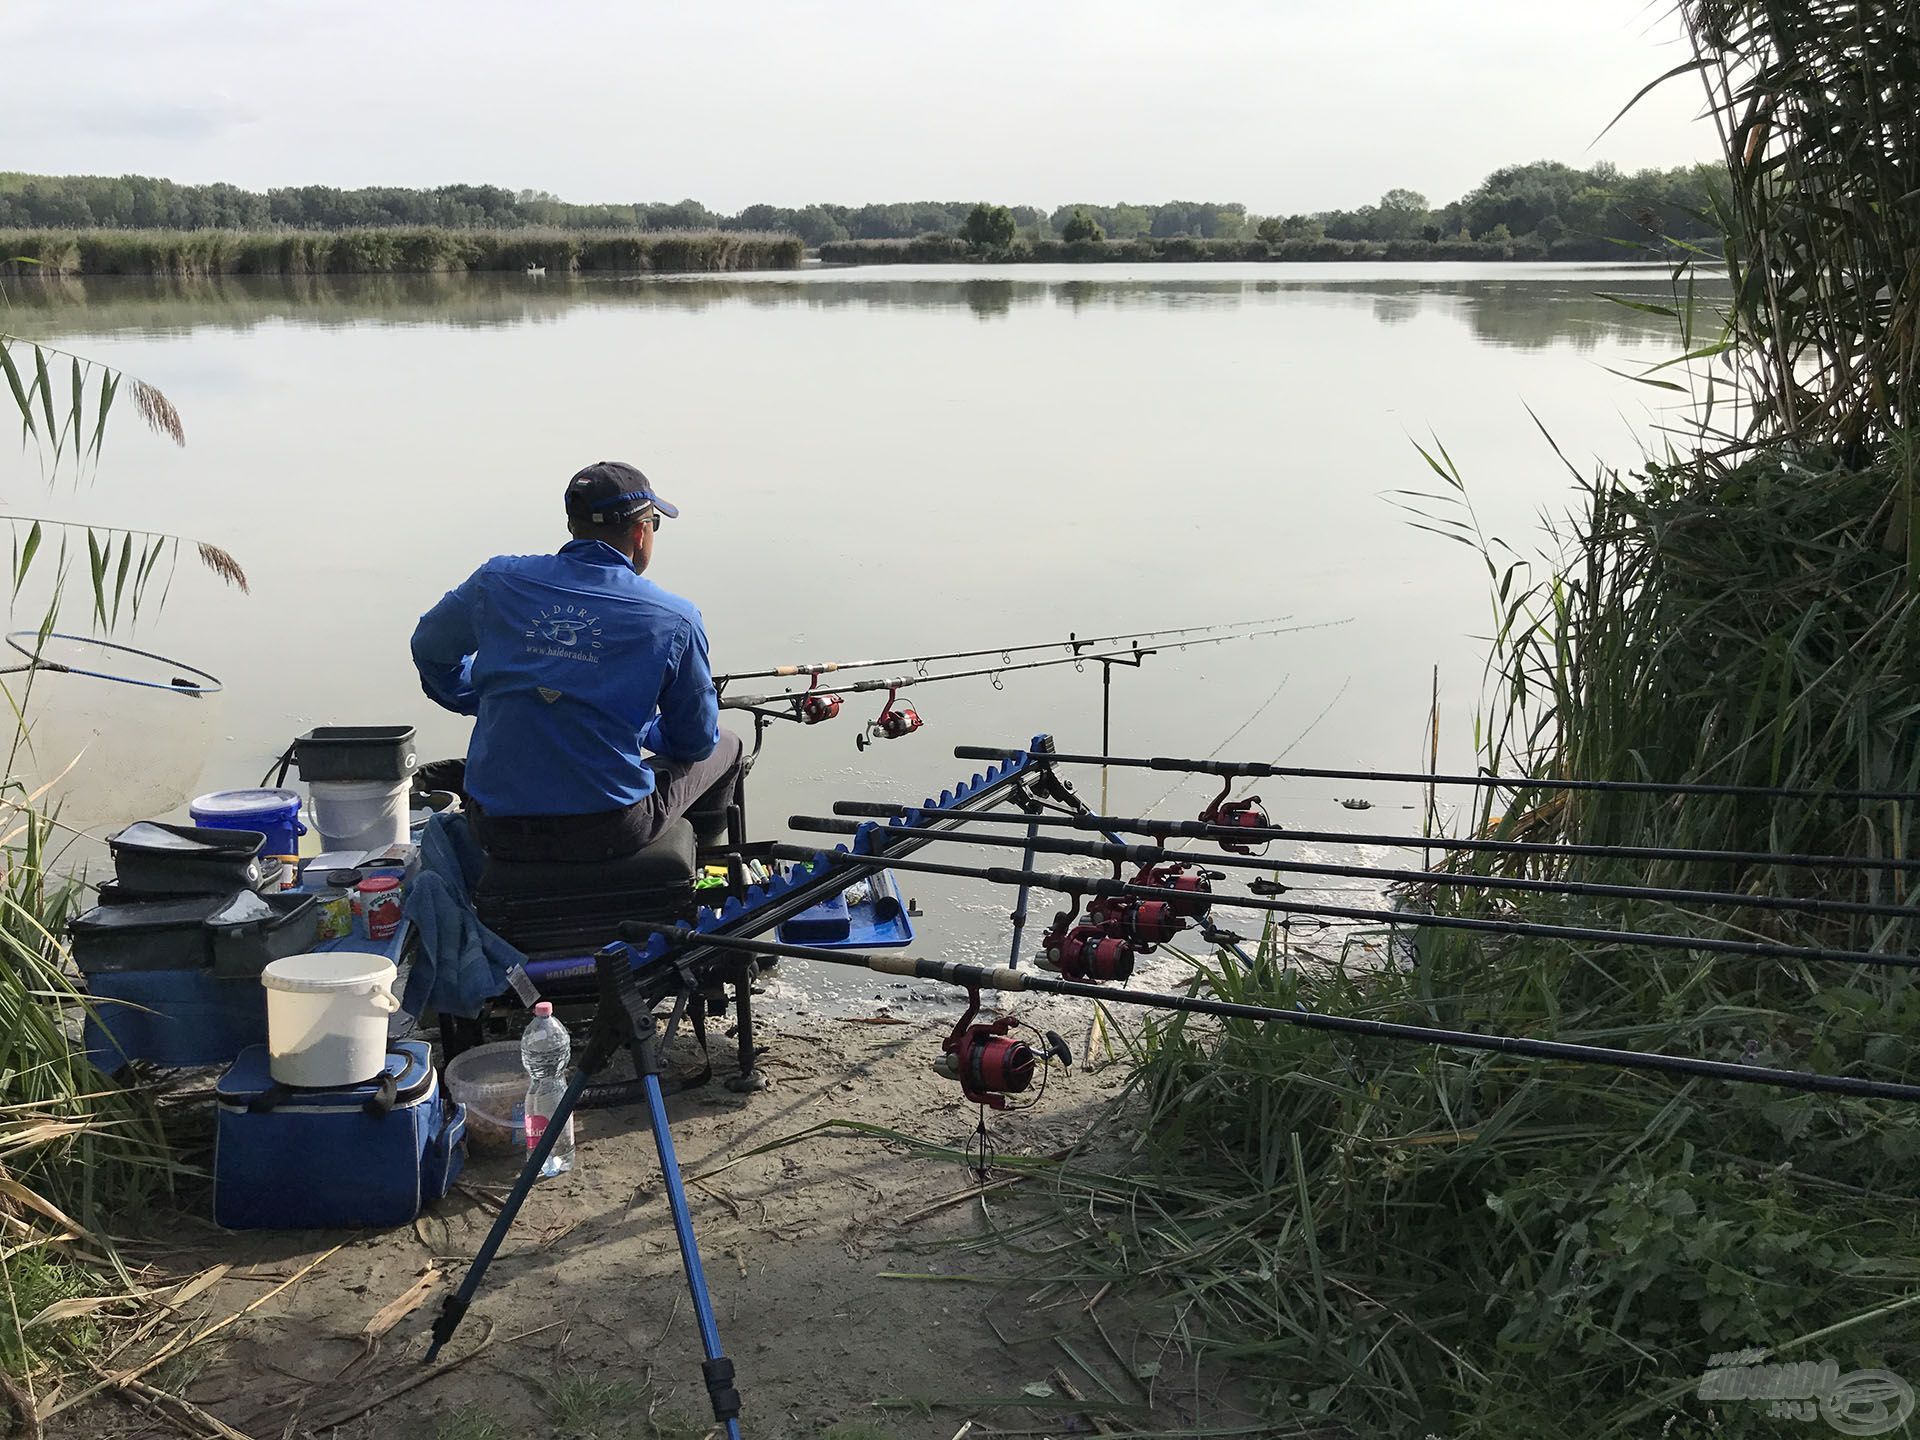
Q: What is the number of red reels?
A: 7